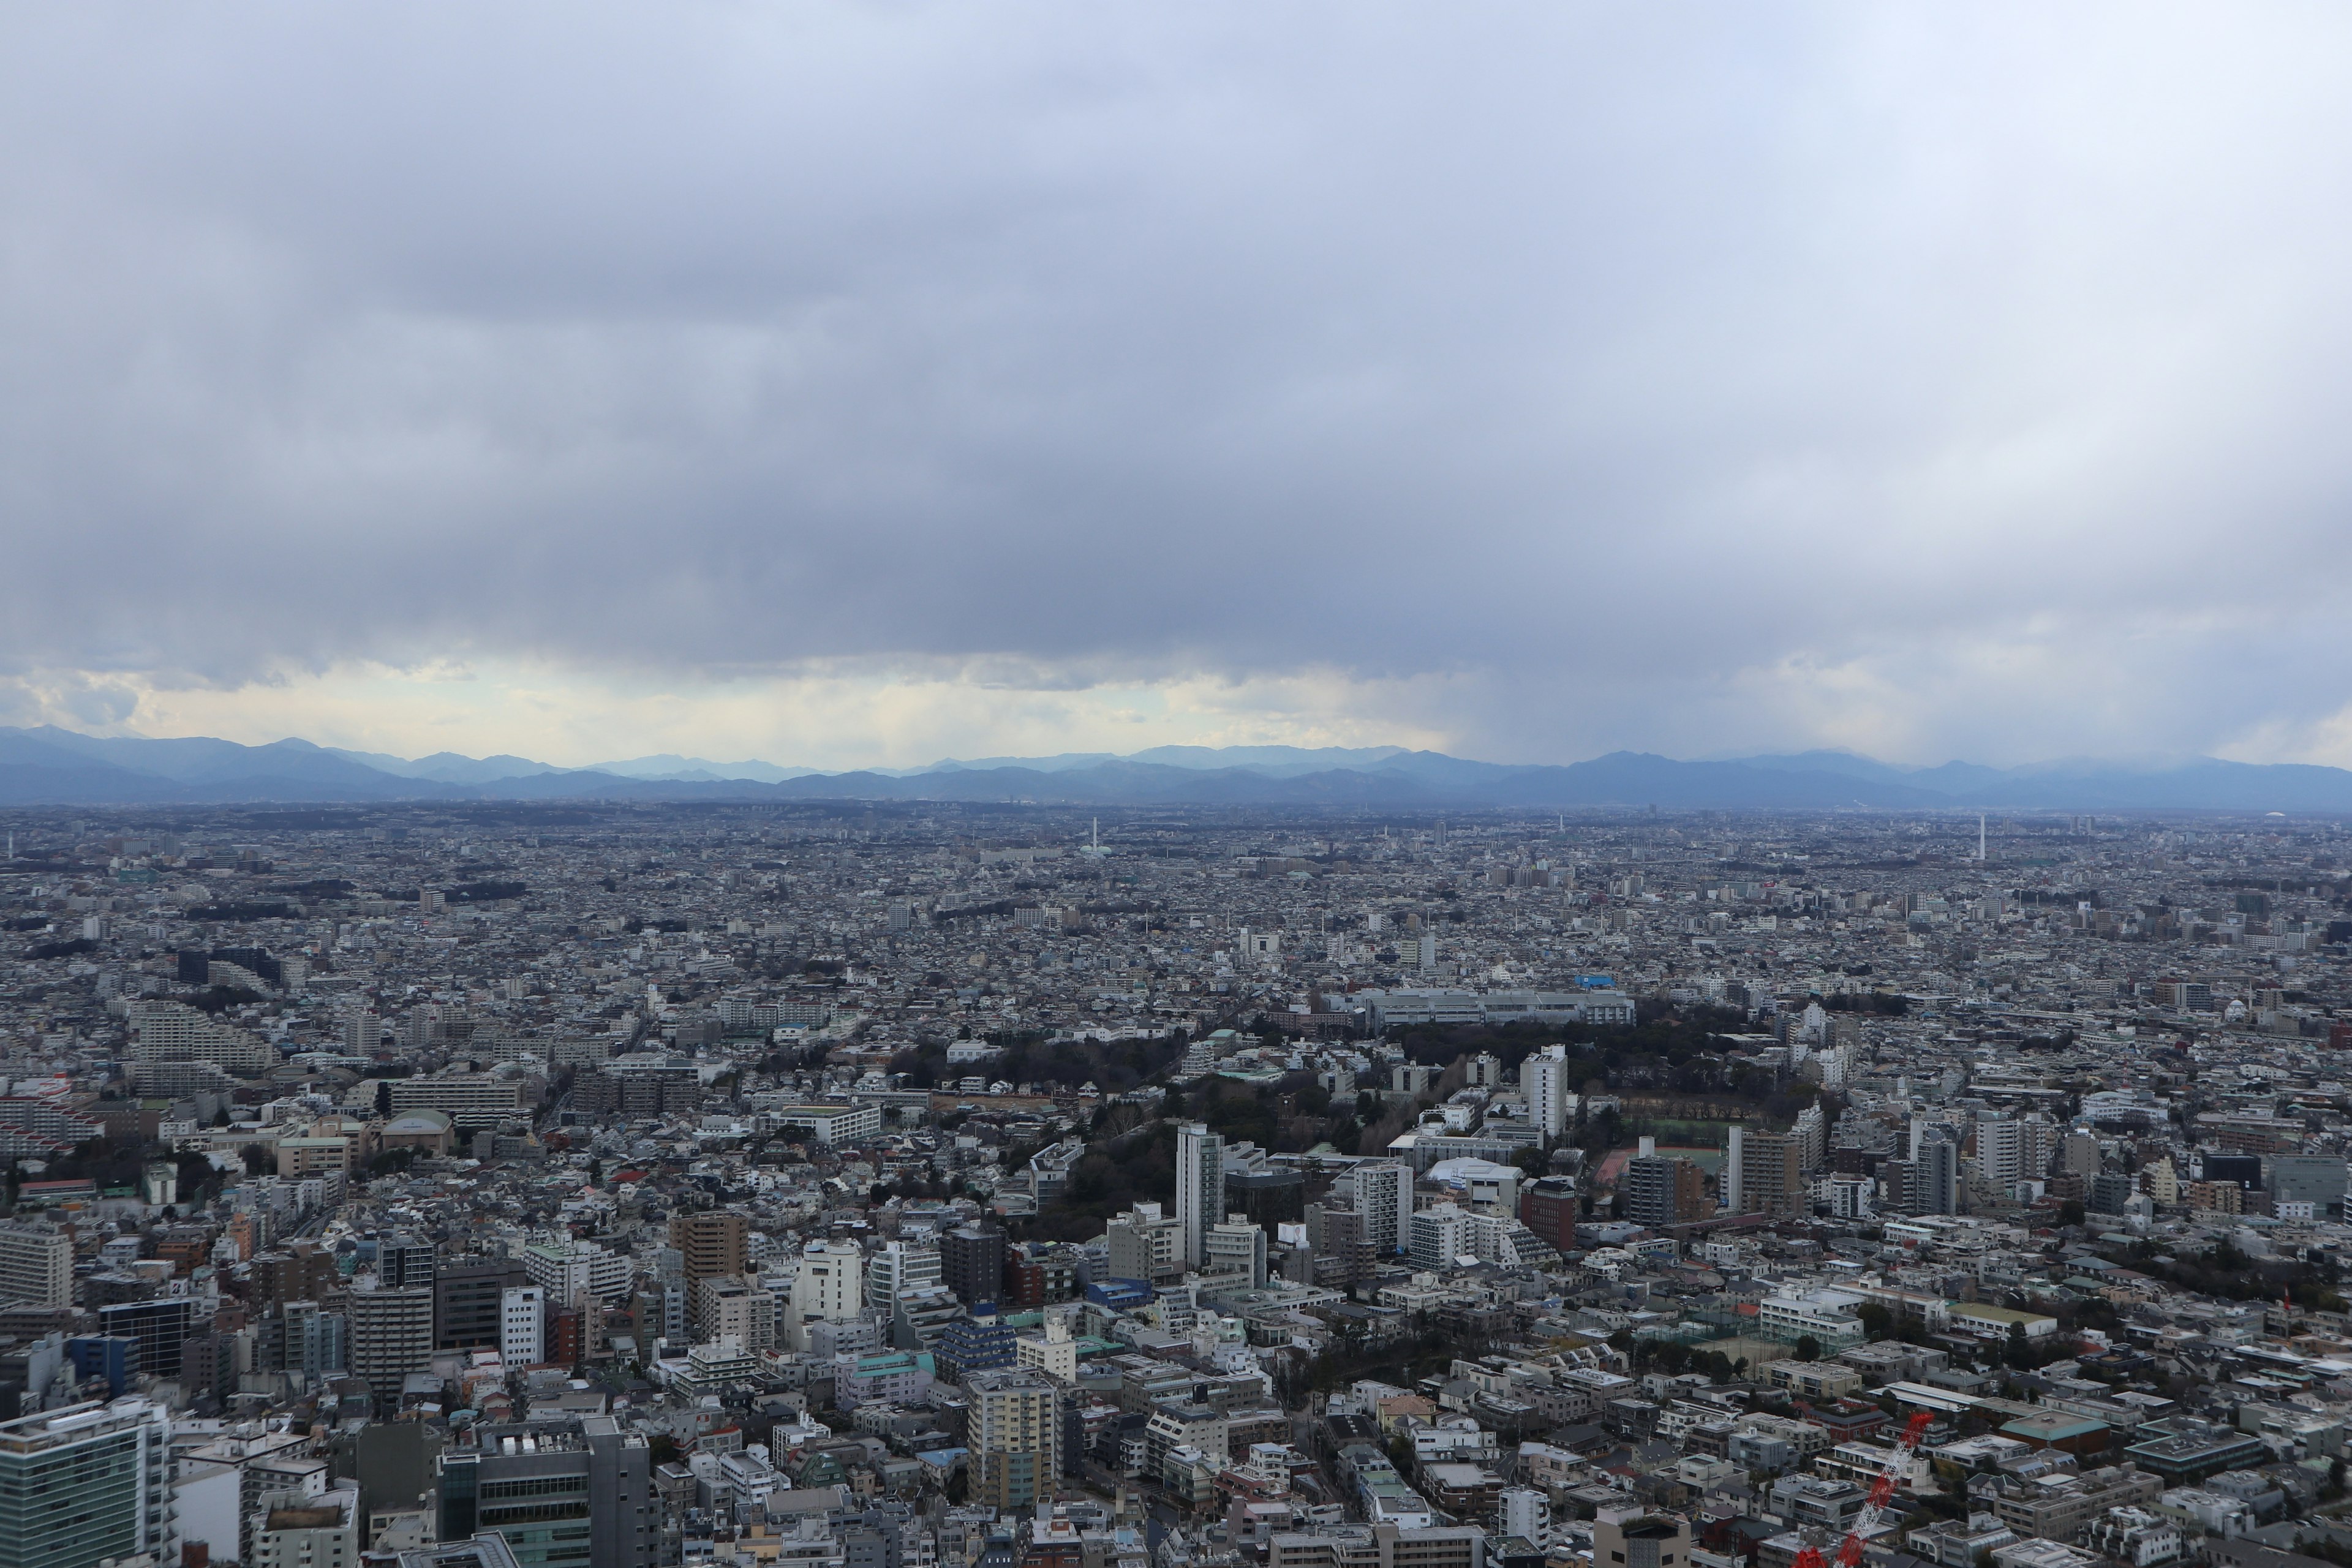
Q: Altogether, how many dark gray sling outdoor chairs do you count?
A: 0